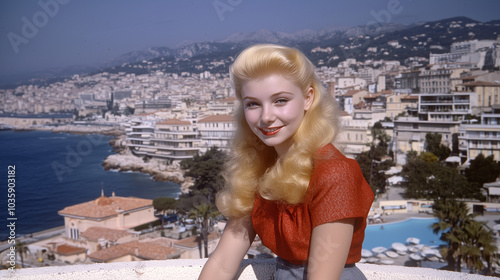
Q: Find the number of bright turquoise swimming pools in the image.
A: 1